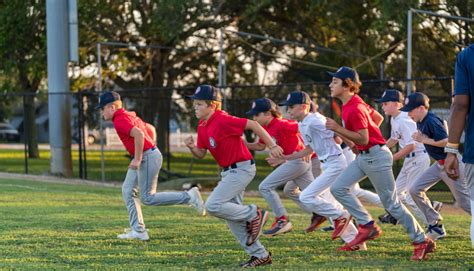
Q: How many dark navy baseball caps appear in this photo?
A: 7